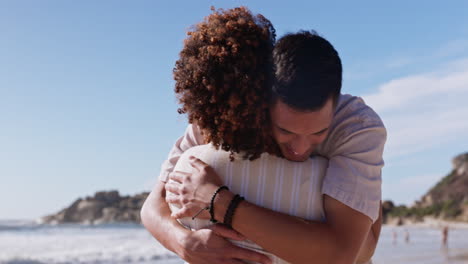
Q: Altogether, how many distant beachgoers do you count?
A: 3